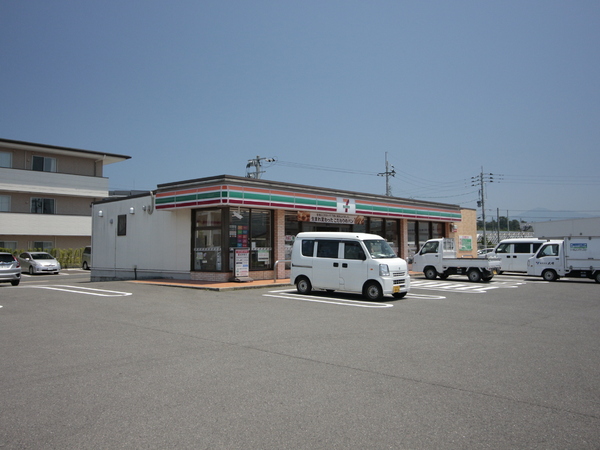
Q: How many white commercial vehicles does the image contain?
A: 4